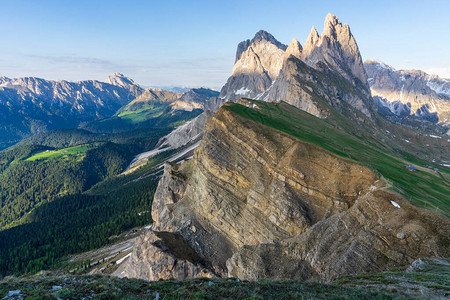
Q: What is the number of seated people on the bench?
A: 0